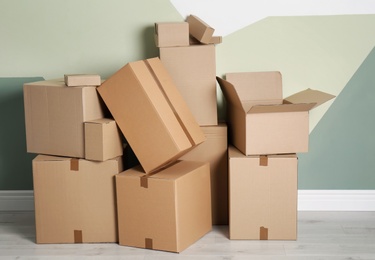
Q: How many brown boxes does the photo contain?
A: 13